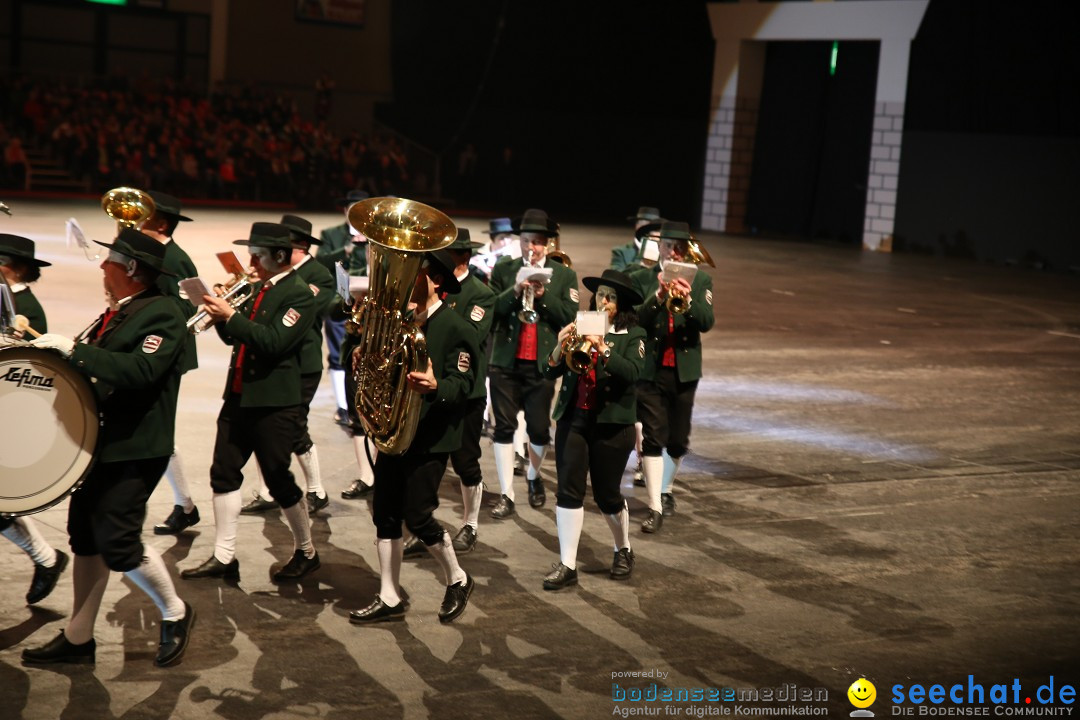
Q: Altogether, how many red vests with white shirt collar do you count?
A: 5